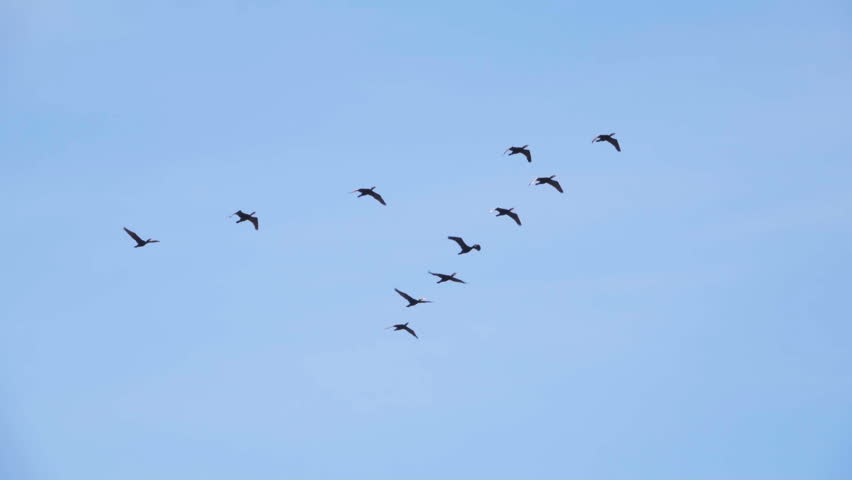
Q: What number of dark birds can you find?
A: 11